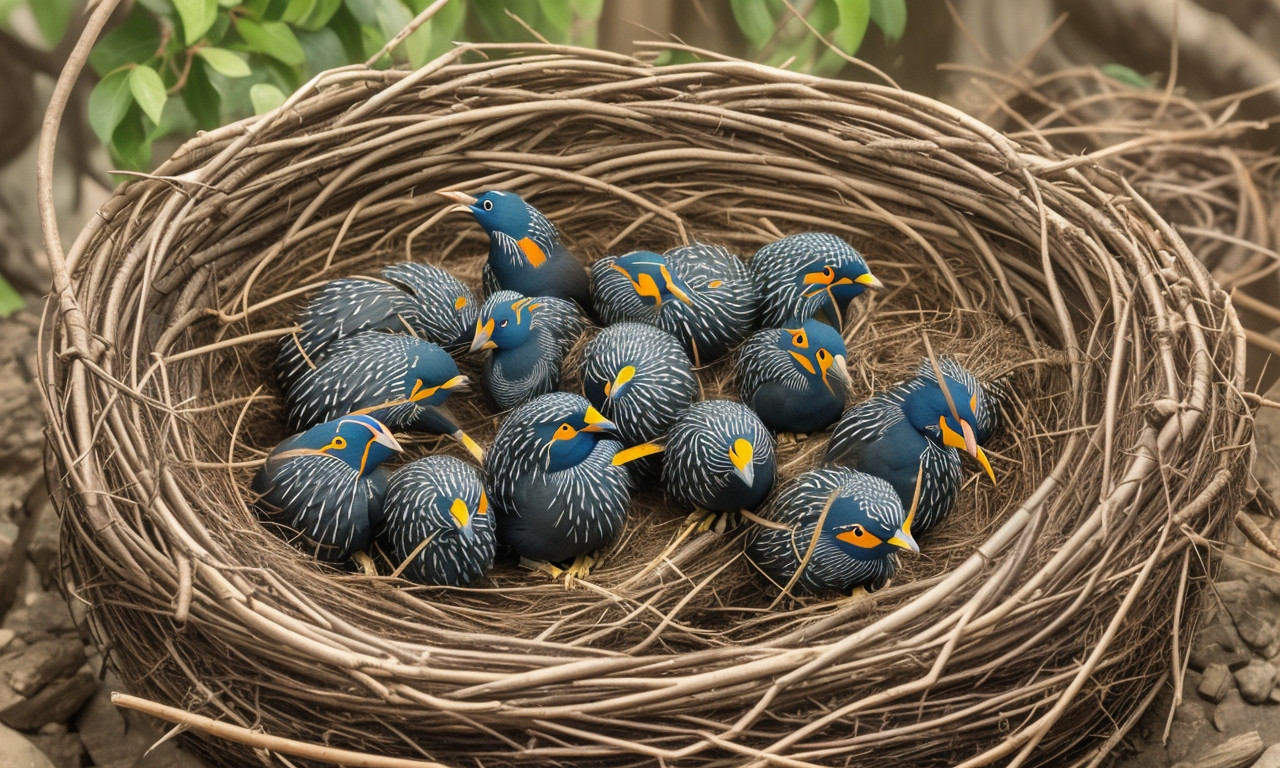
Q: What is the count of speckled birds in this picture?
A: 14